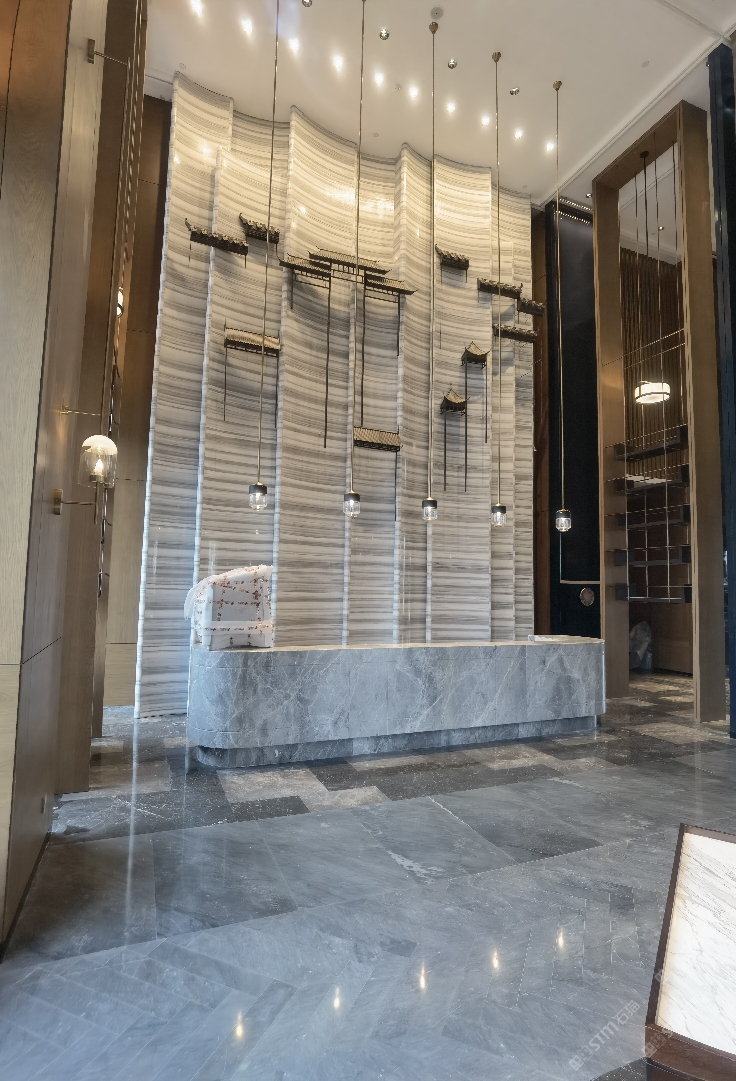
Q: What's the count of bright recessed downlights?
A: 10